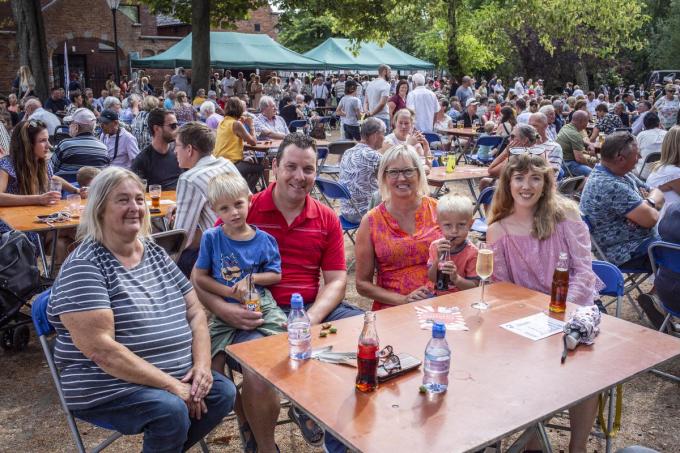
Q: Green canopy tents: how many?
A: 2